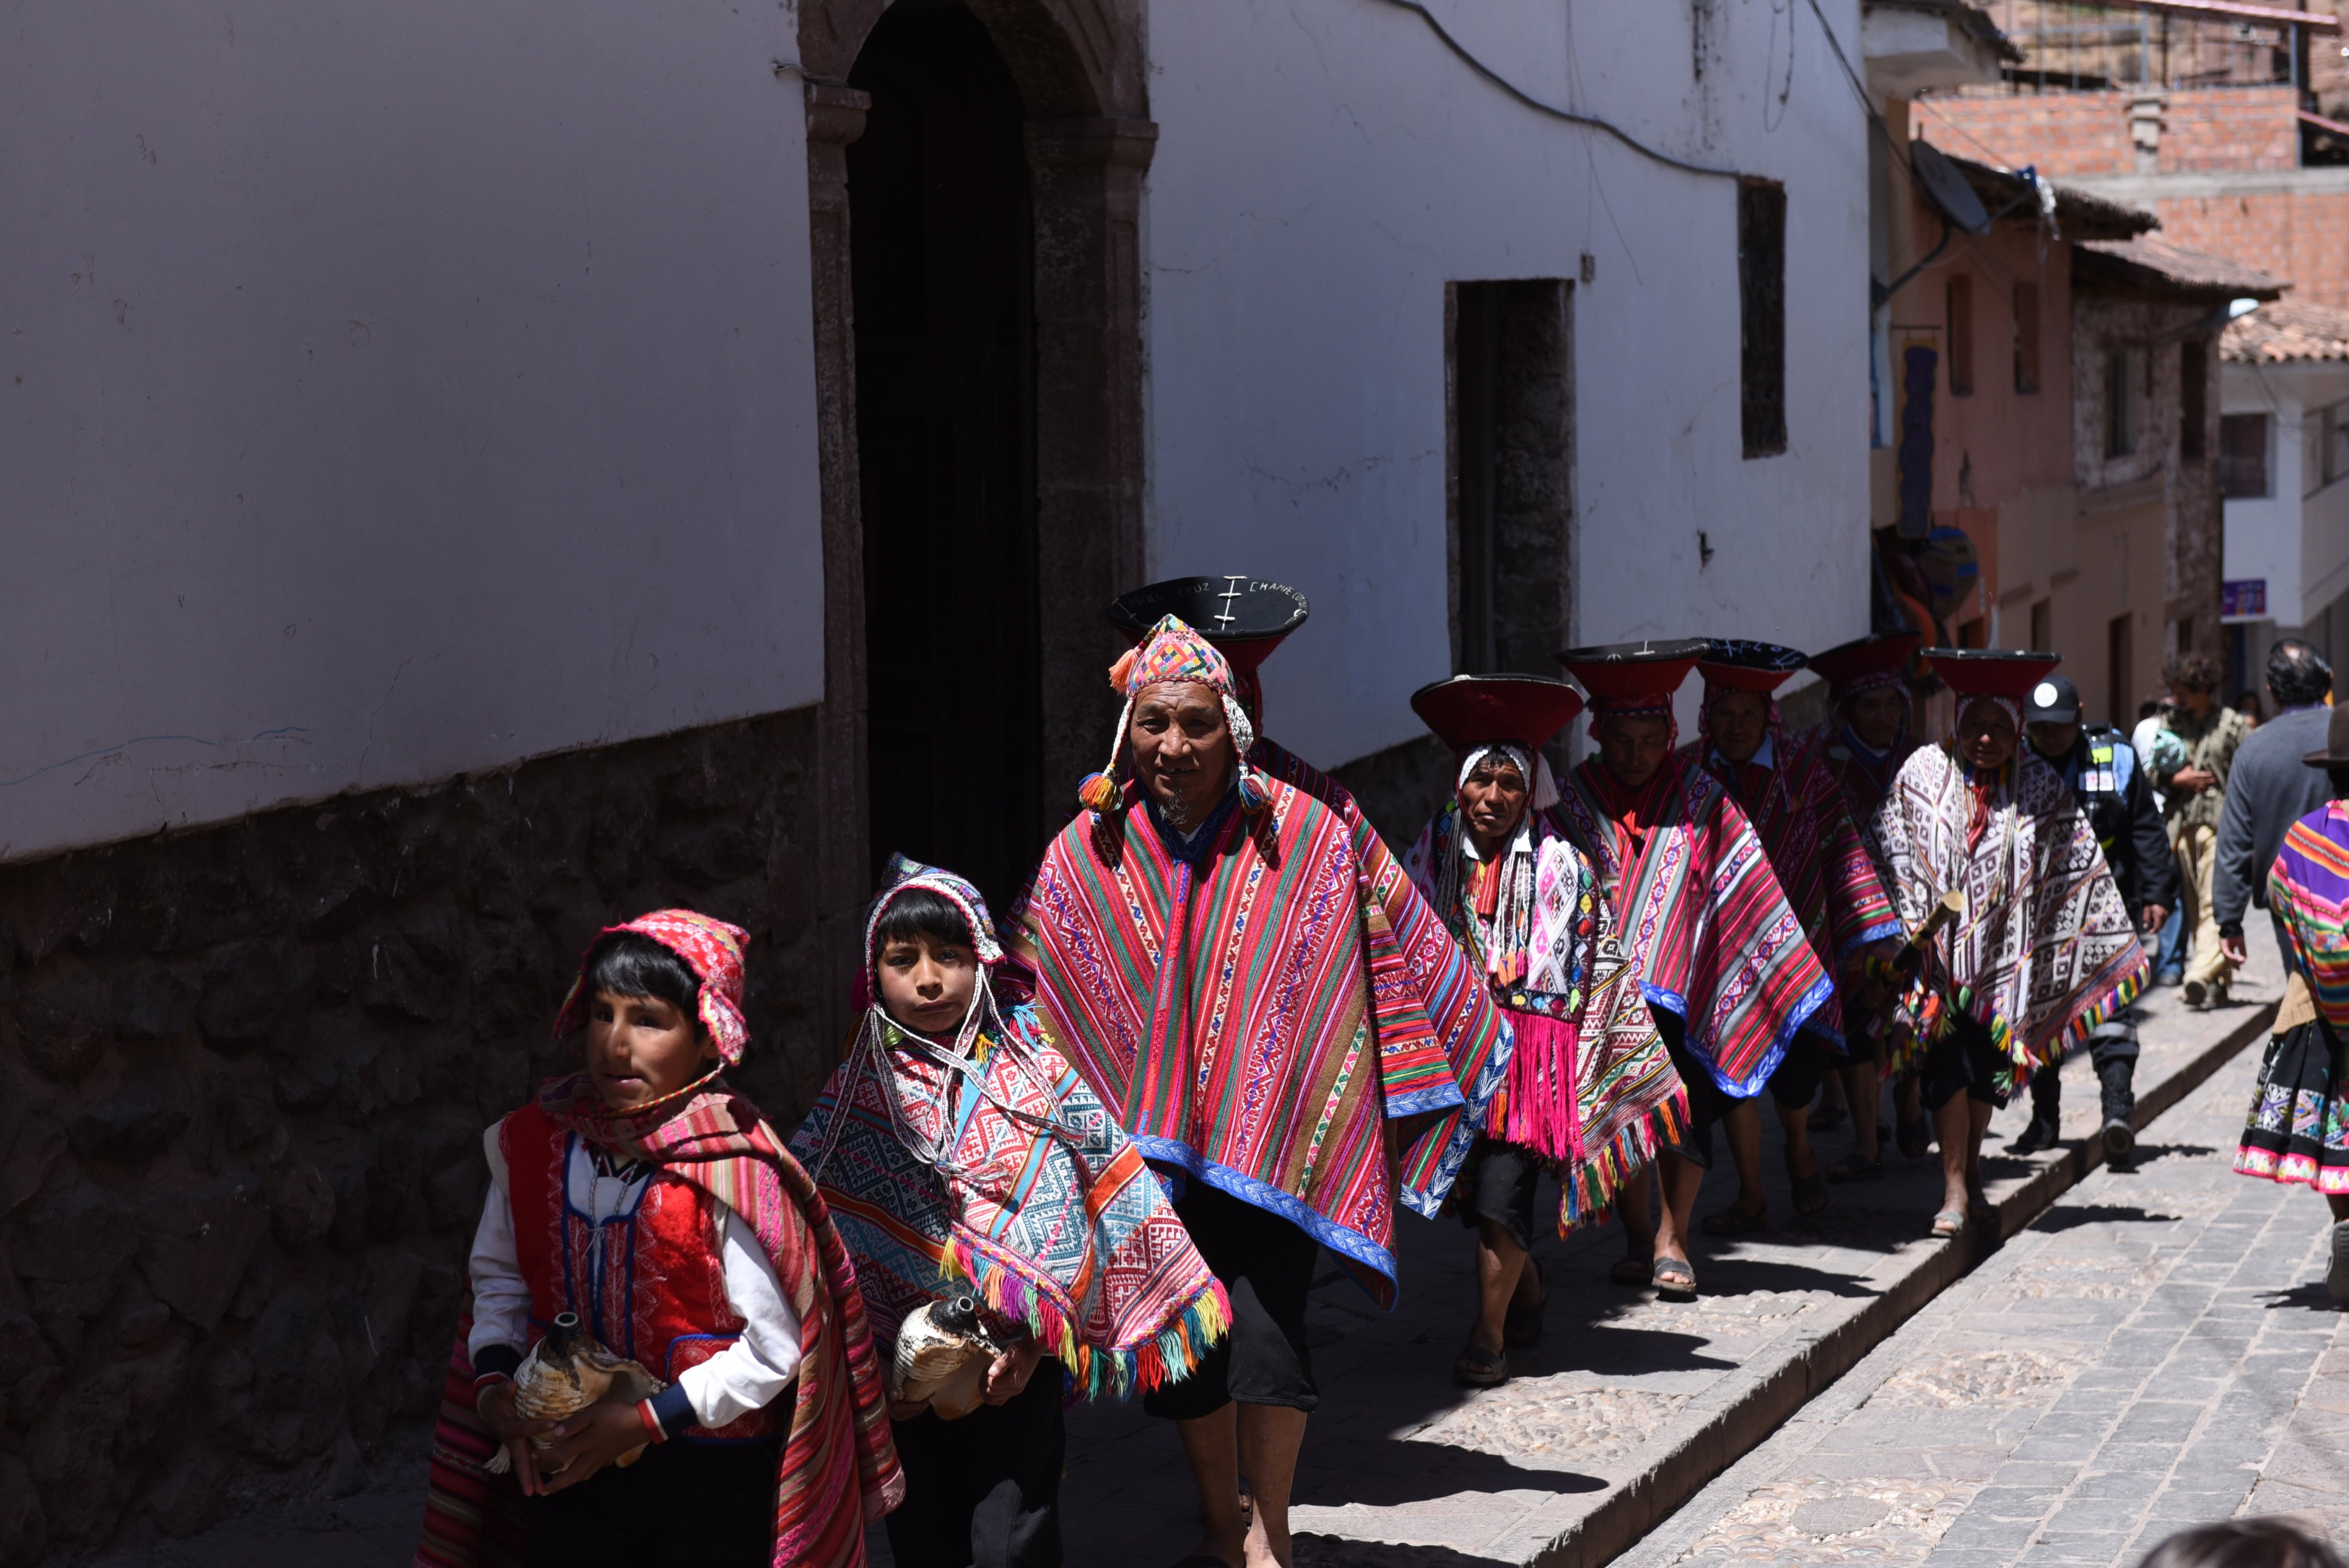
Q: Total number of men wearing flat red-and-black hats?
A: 6